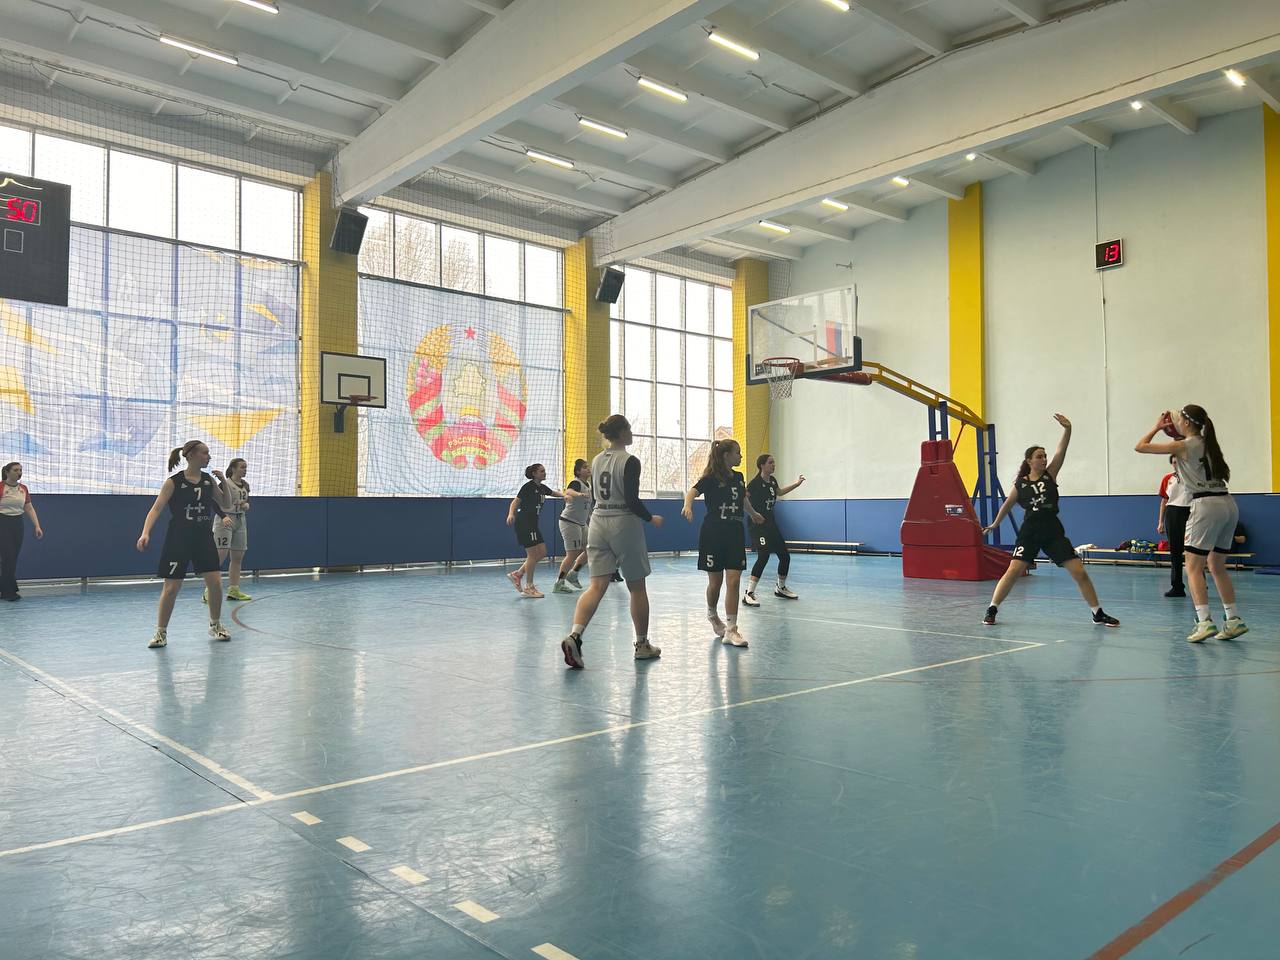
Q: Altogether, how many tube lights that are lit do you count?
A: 13